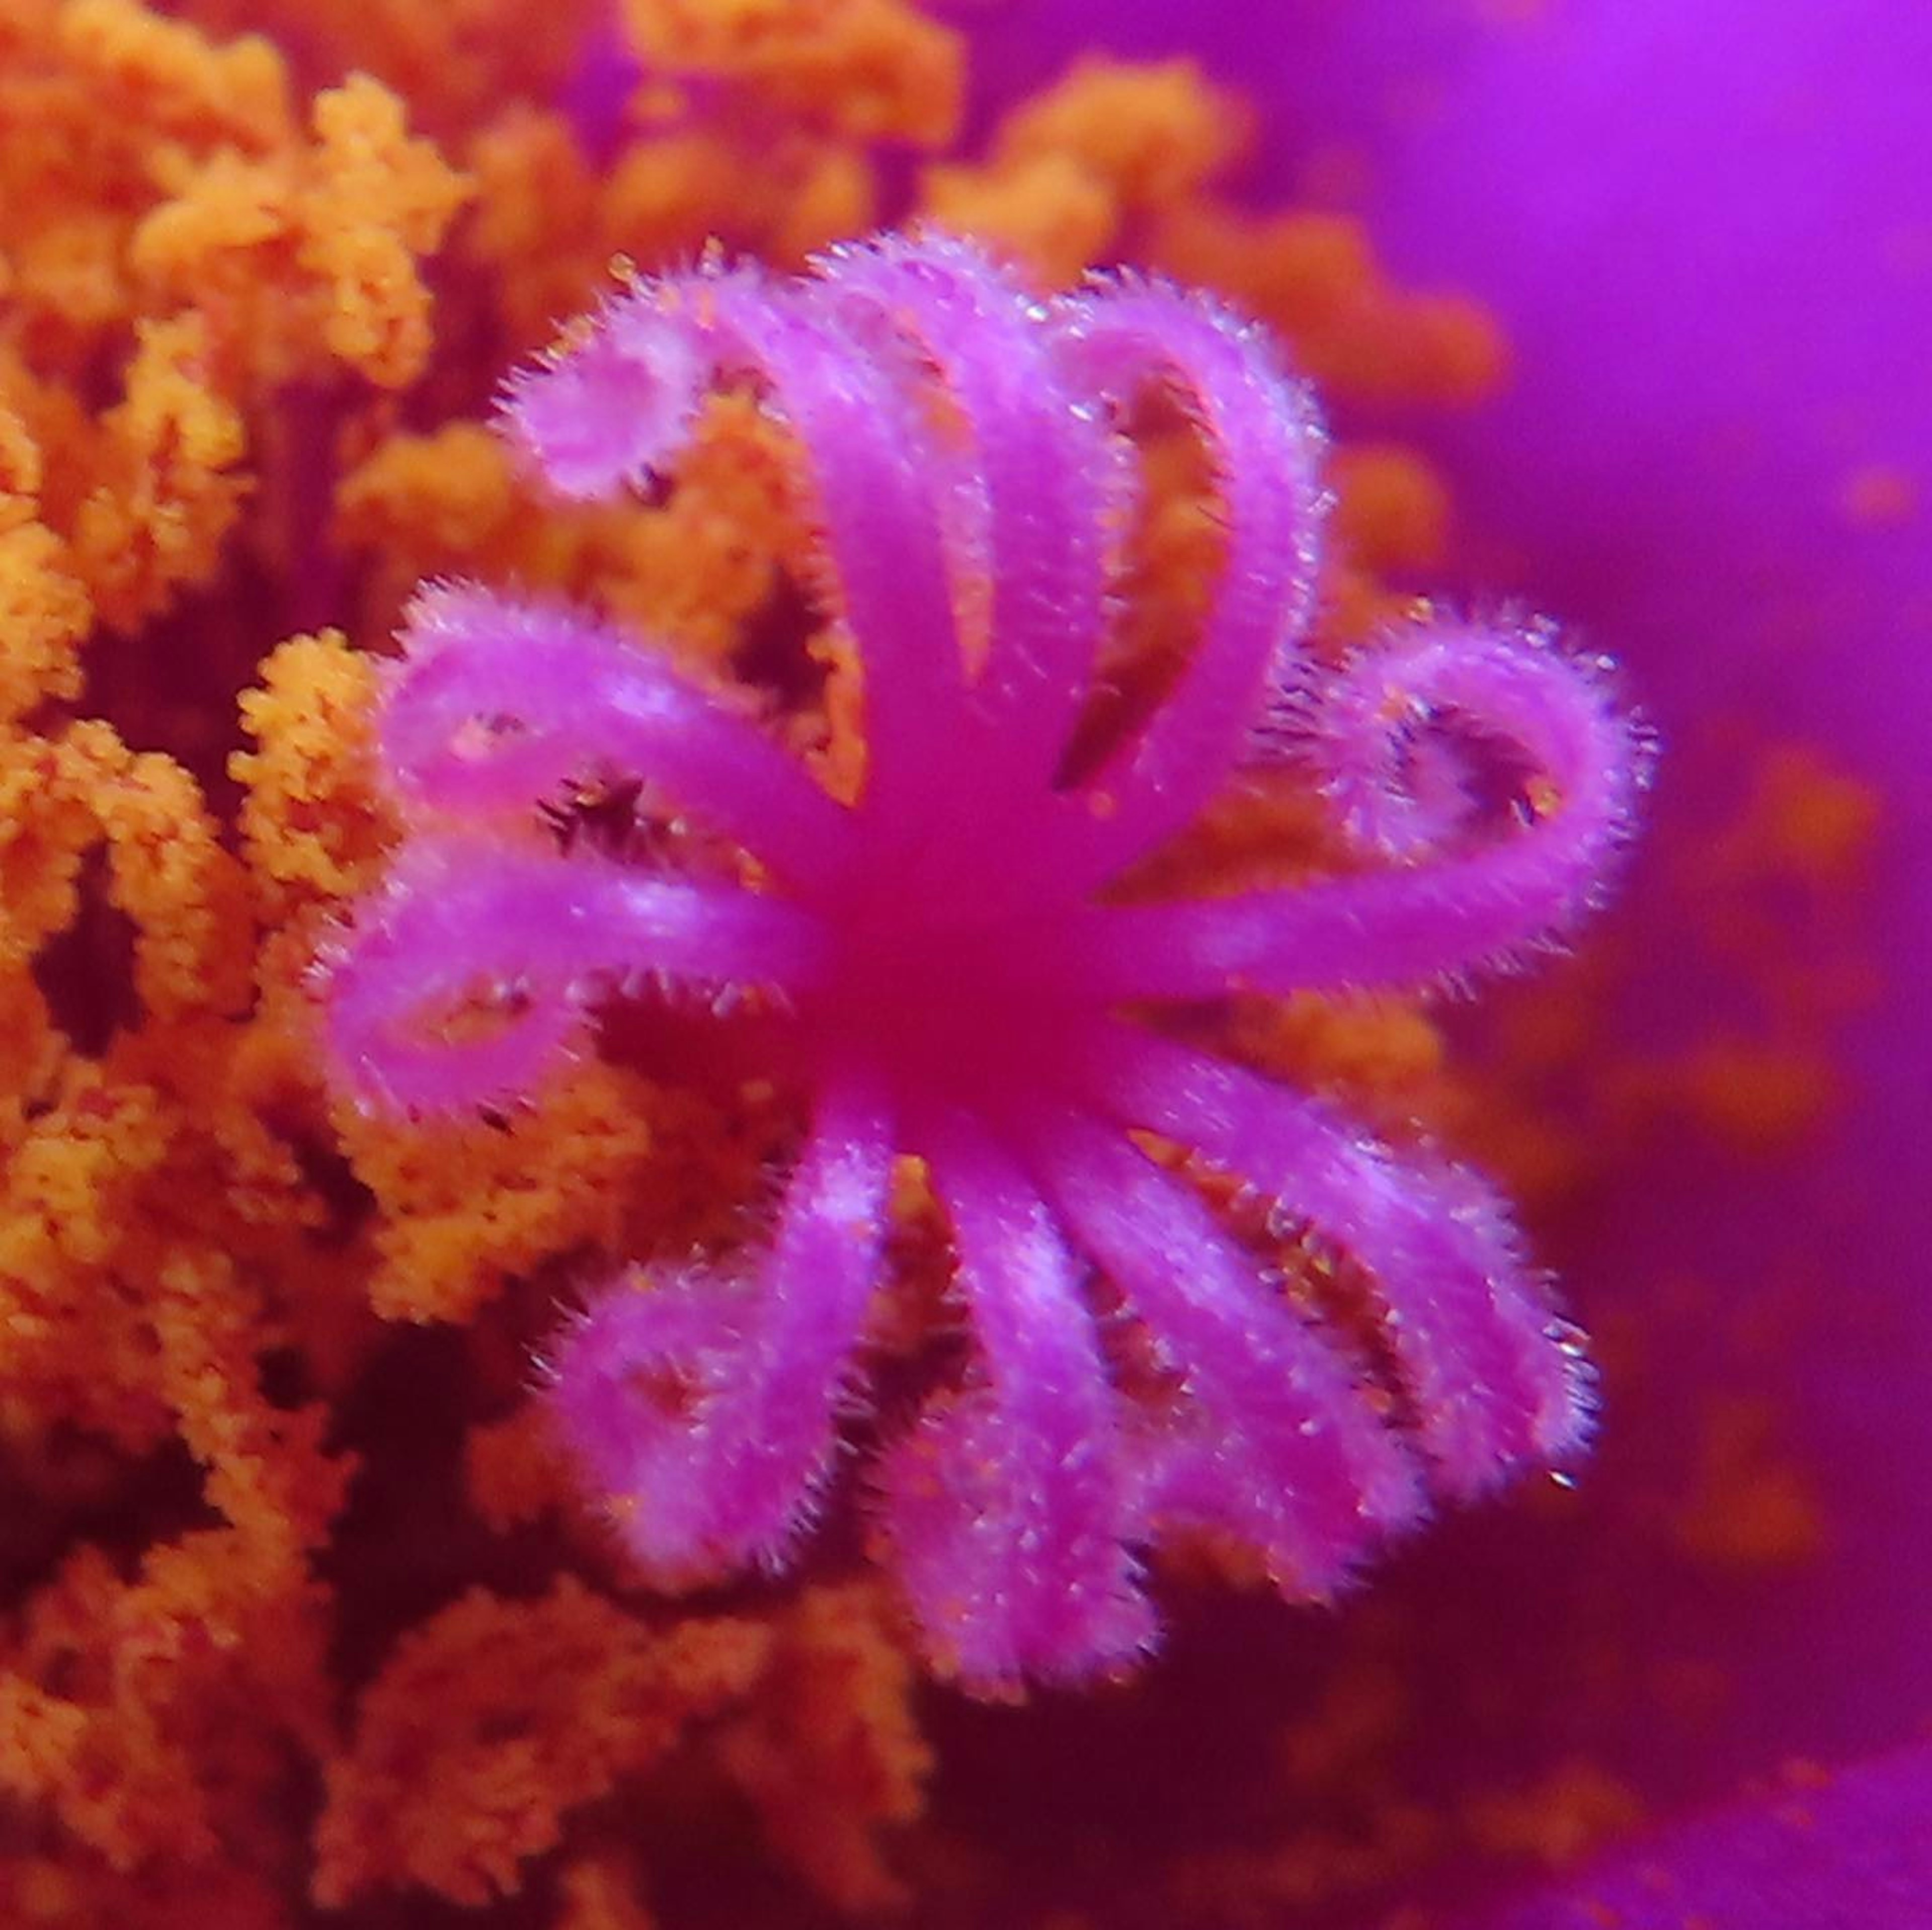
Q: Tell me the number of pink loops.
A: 10